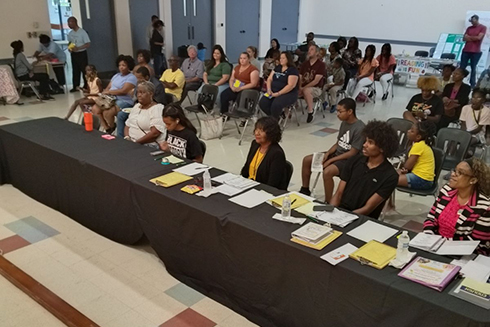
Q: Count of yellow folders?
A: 4